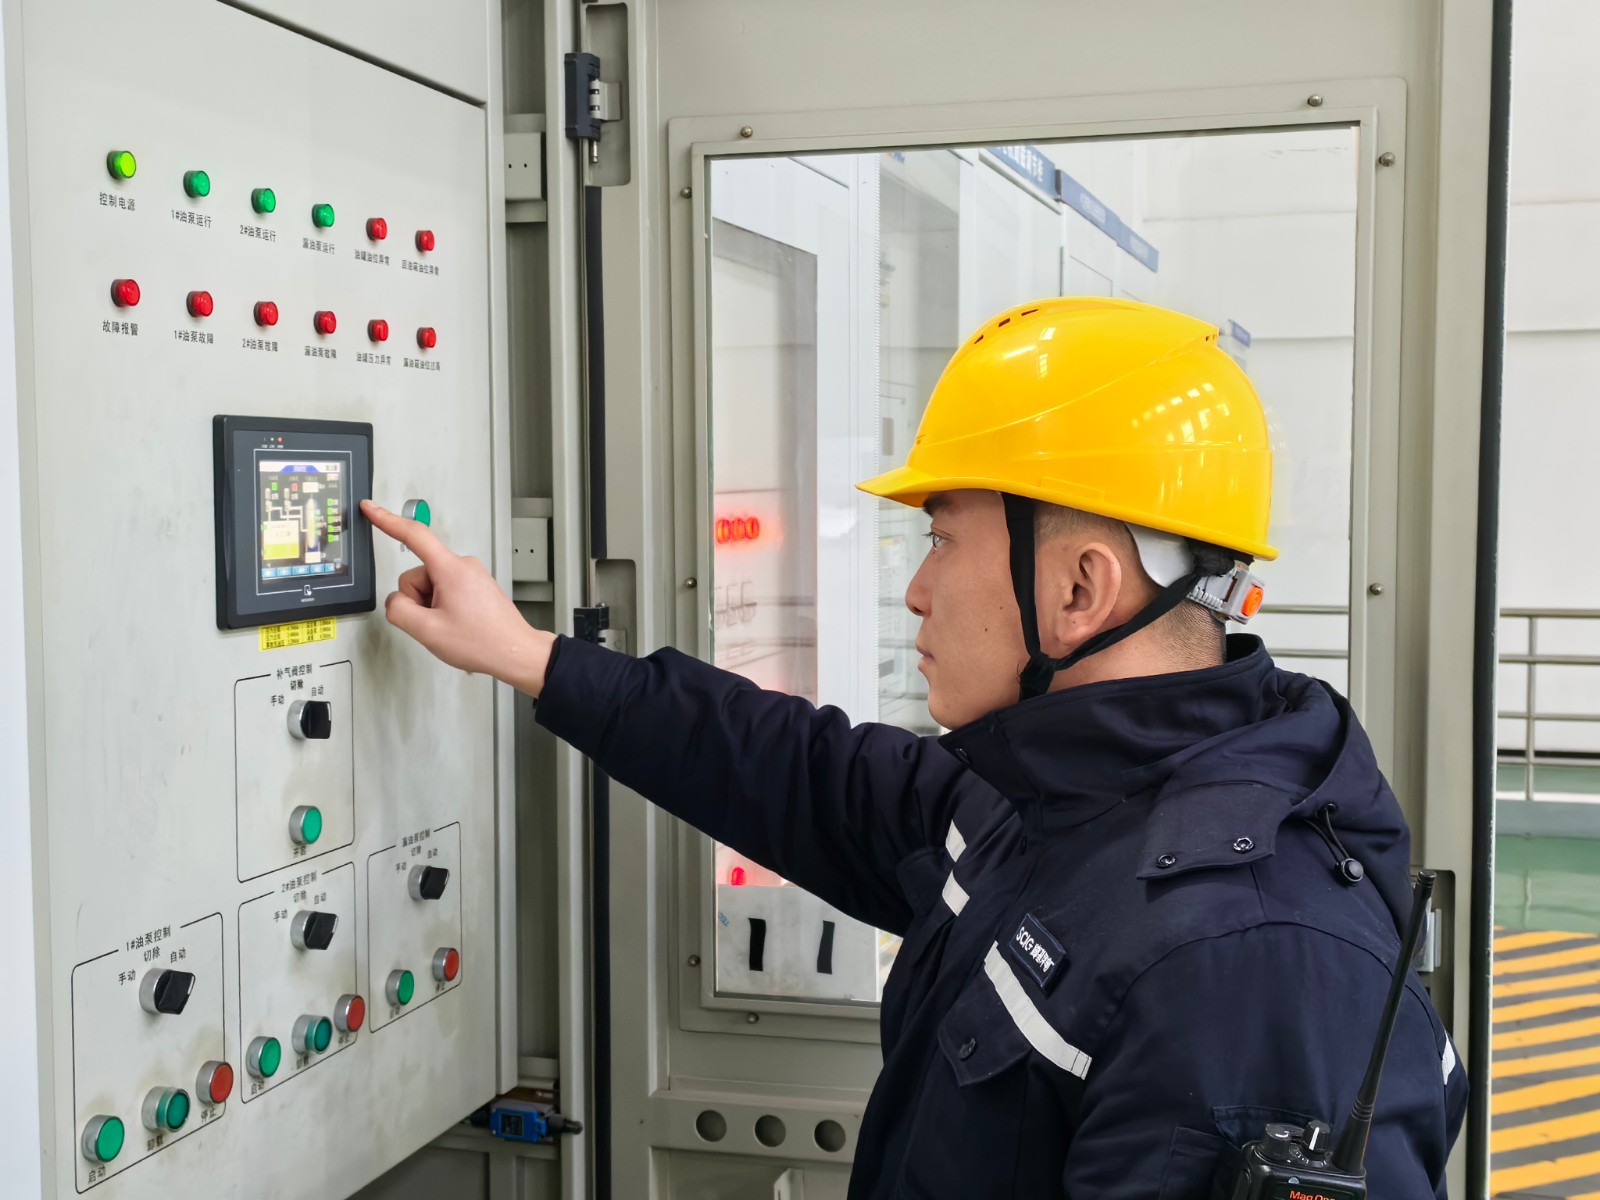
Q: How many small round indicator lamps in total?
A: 12